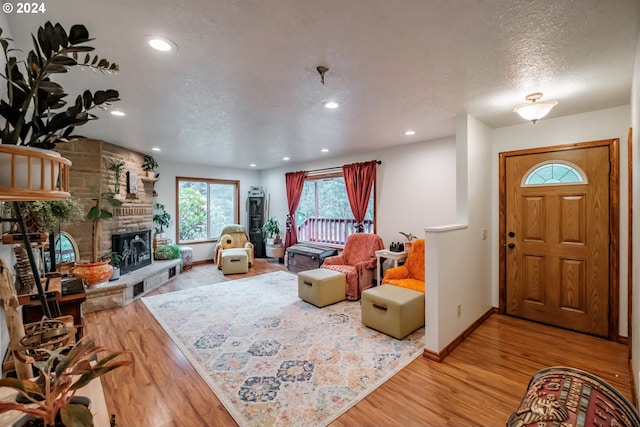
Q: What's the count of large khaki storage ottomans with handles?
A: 3